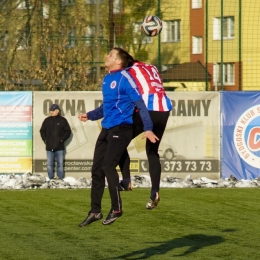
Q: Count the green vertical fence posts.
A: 4